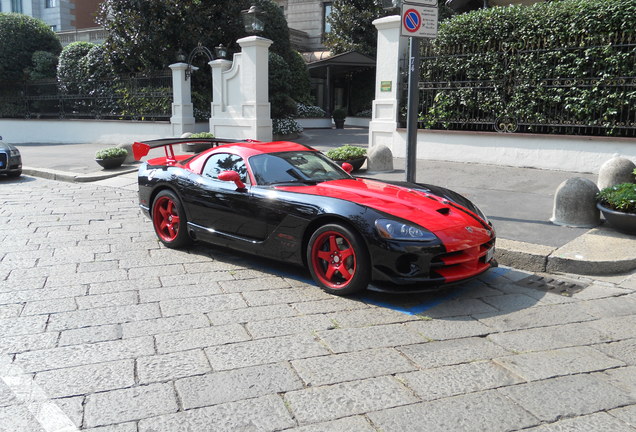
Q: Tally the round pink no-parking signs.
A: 0